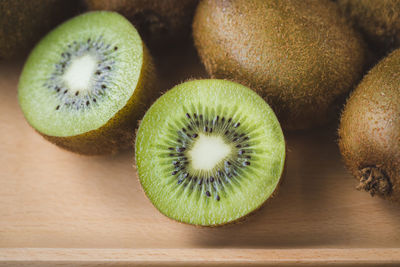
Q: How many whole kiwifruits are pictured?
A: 5